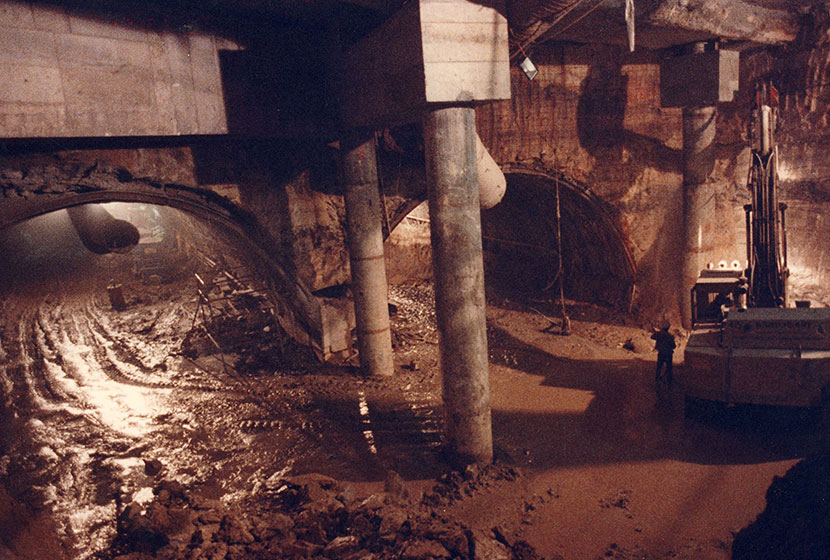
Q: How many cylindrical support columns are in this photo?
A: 3